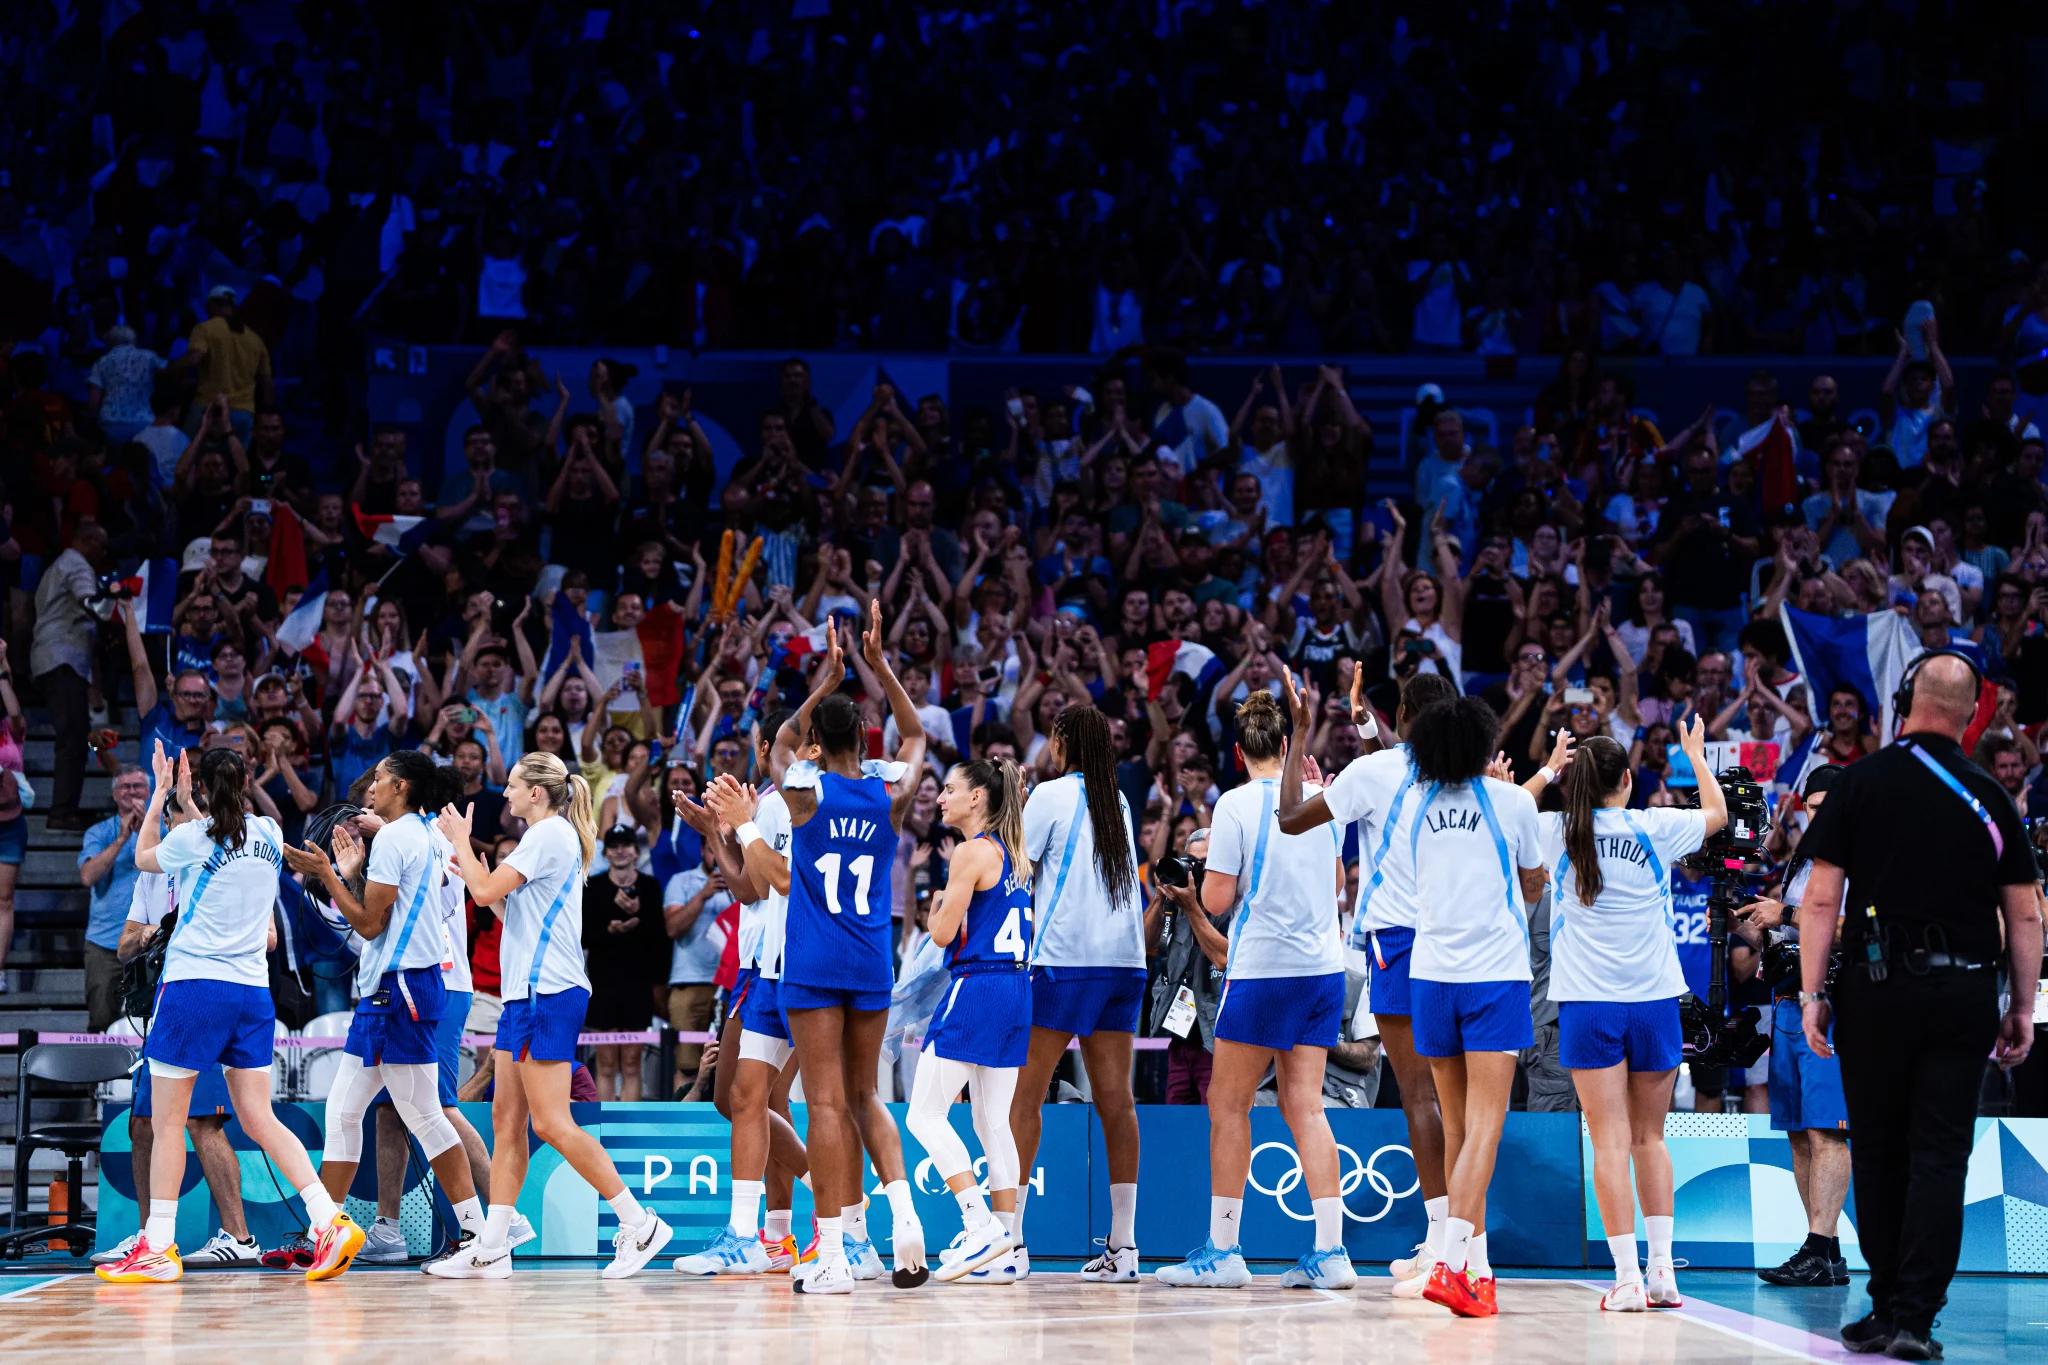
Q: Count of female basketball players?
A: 12